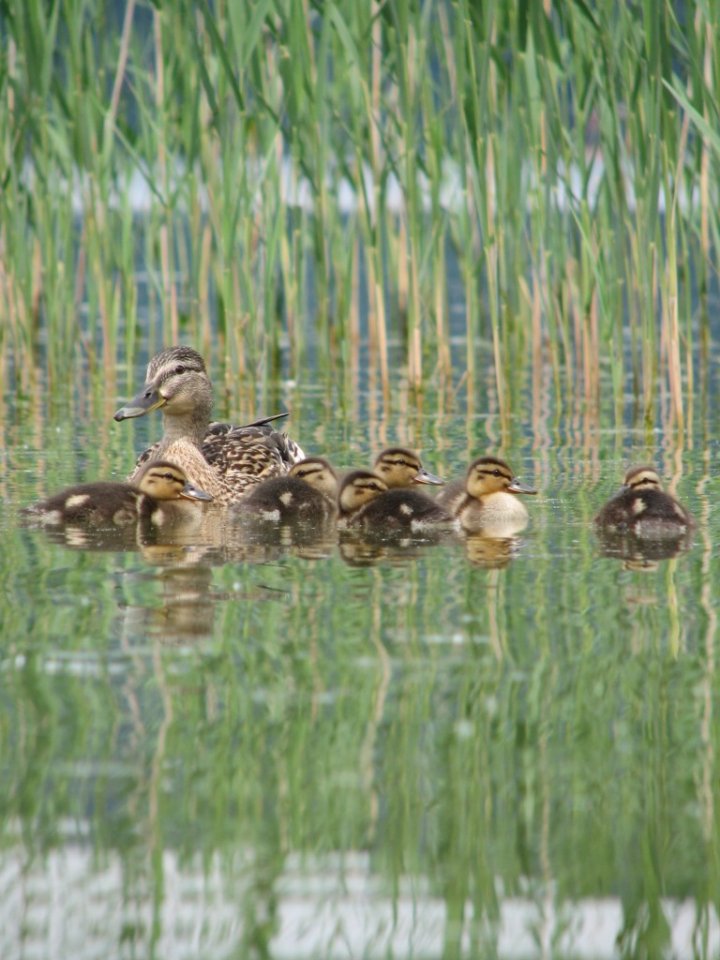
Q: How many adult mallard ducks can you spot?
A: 1